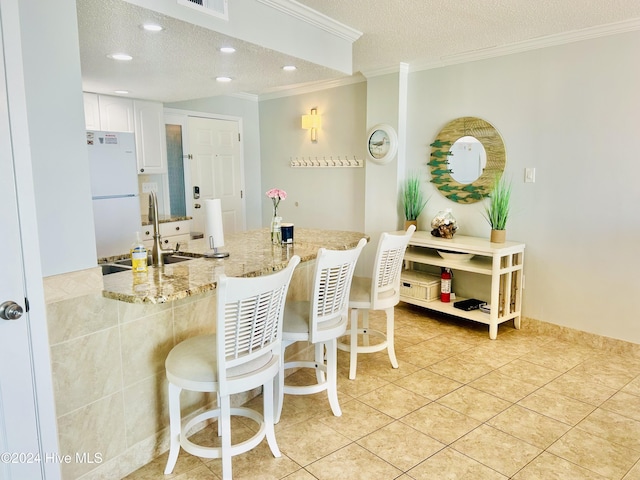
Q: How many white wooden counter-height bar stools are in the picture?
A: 3